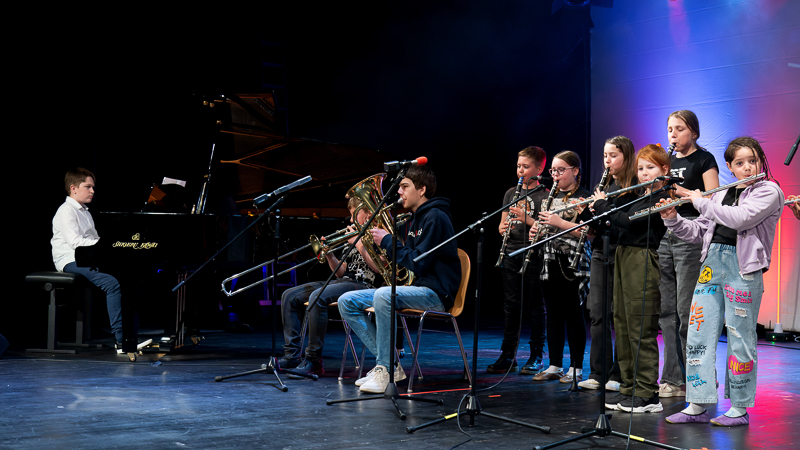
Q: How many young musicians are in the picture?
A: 9